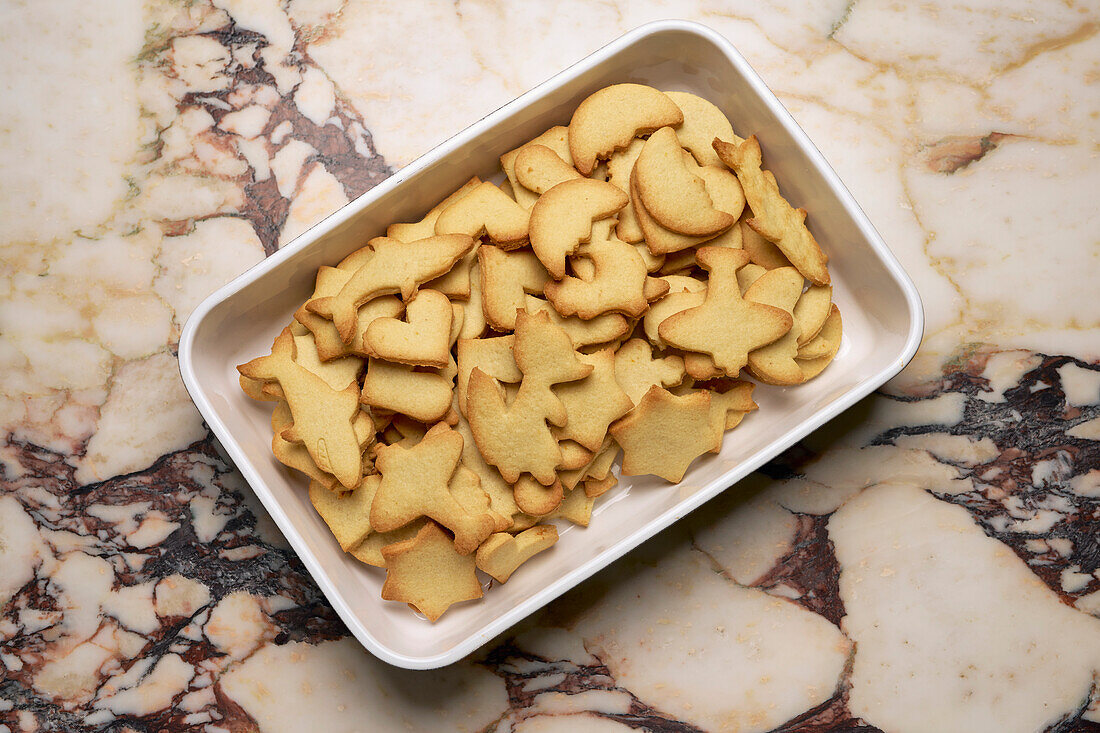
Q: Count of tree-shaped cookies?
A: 0